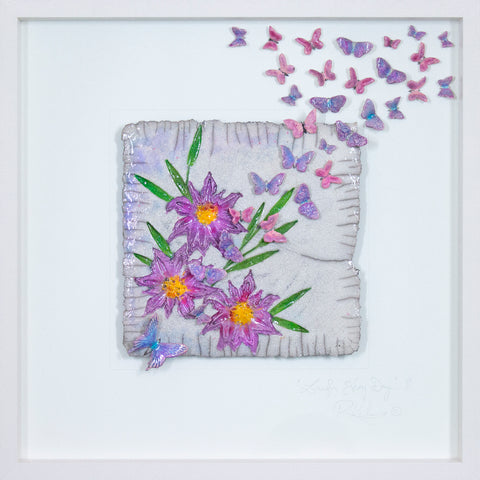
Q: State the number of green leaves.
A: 11